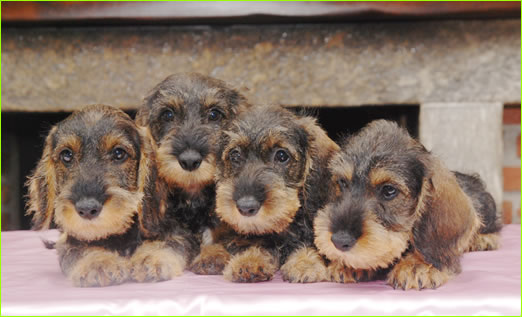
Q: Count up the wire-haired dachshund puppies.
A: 4